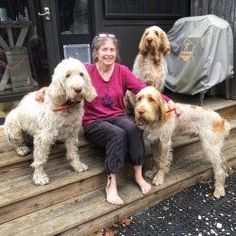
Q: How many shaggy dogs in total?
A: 3